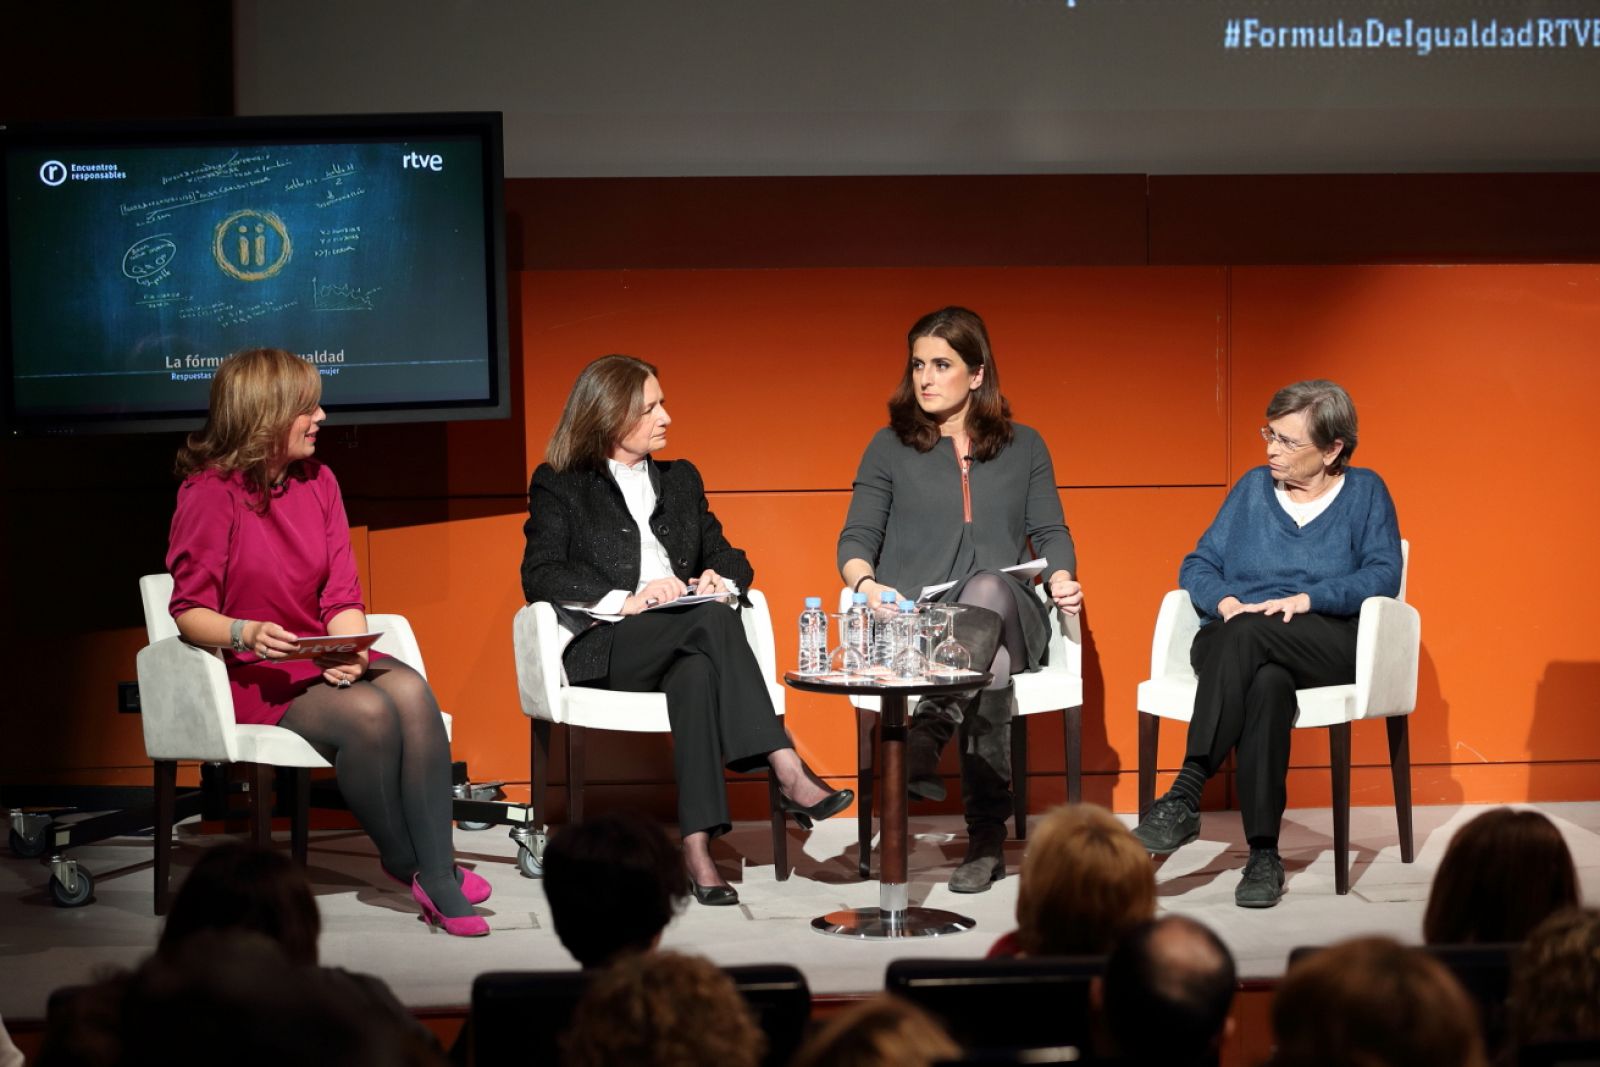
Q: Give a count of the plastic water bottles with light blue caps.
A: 4